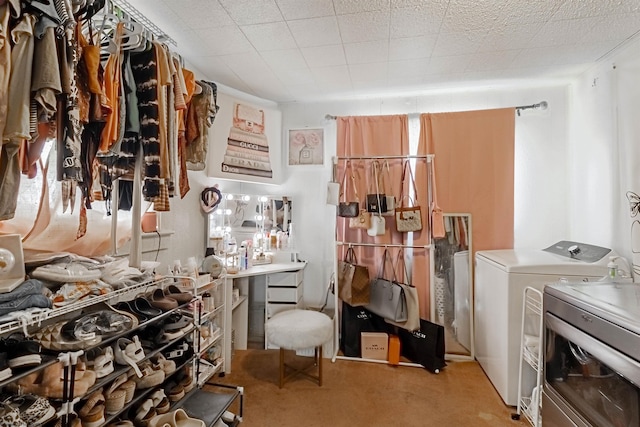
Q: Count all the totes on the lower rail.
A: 3